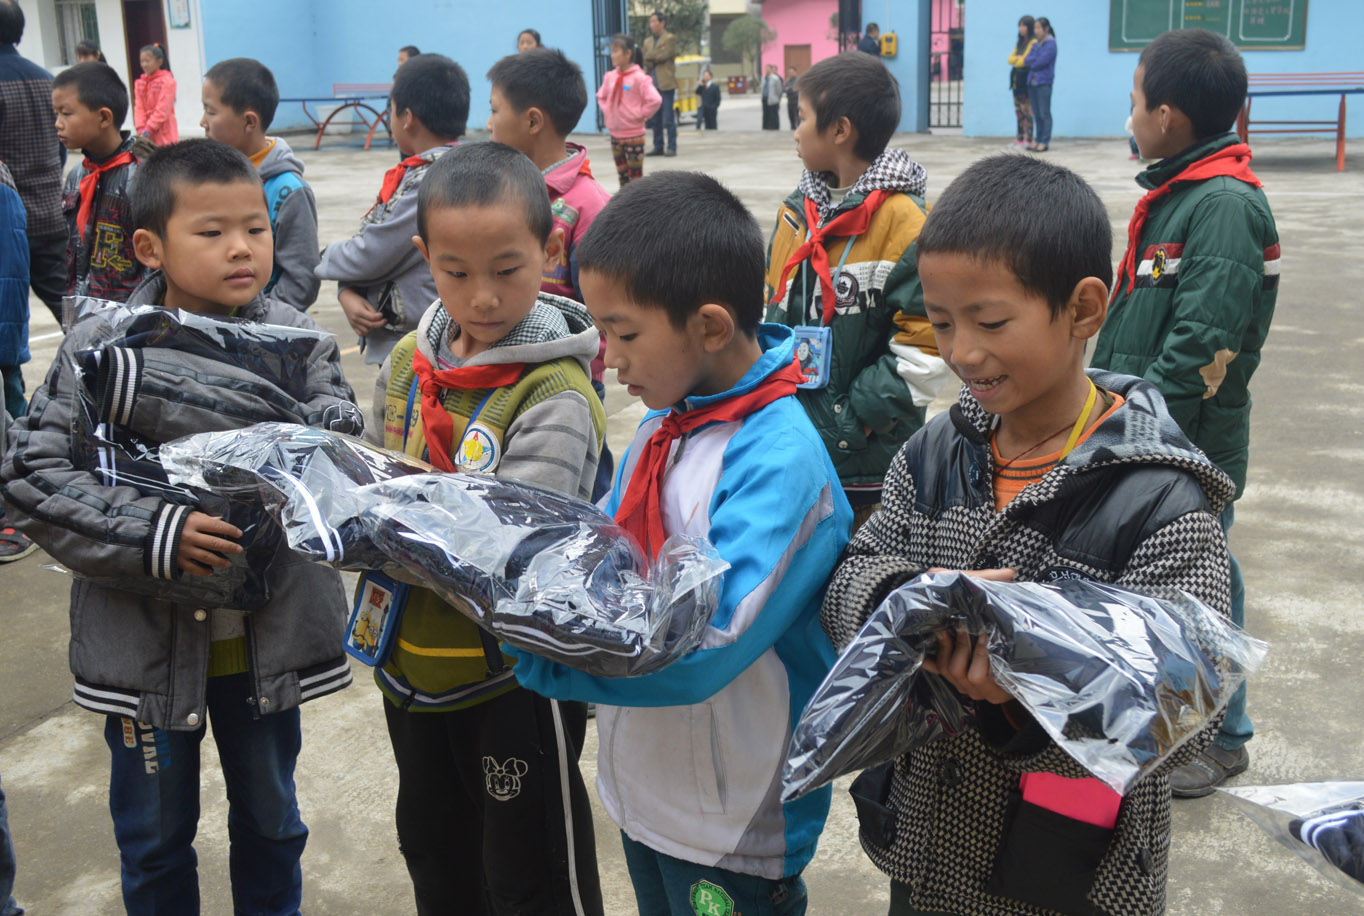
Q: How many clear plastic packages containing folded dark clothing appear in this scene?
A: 5